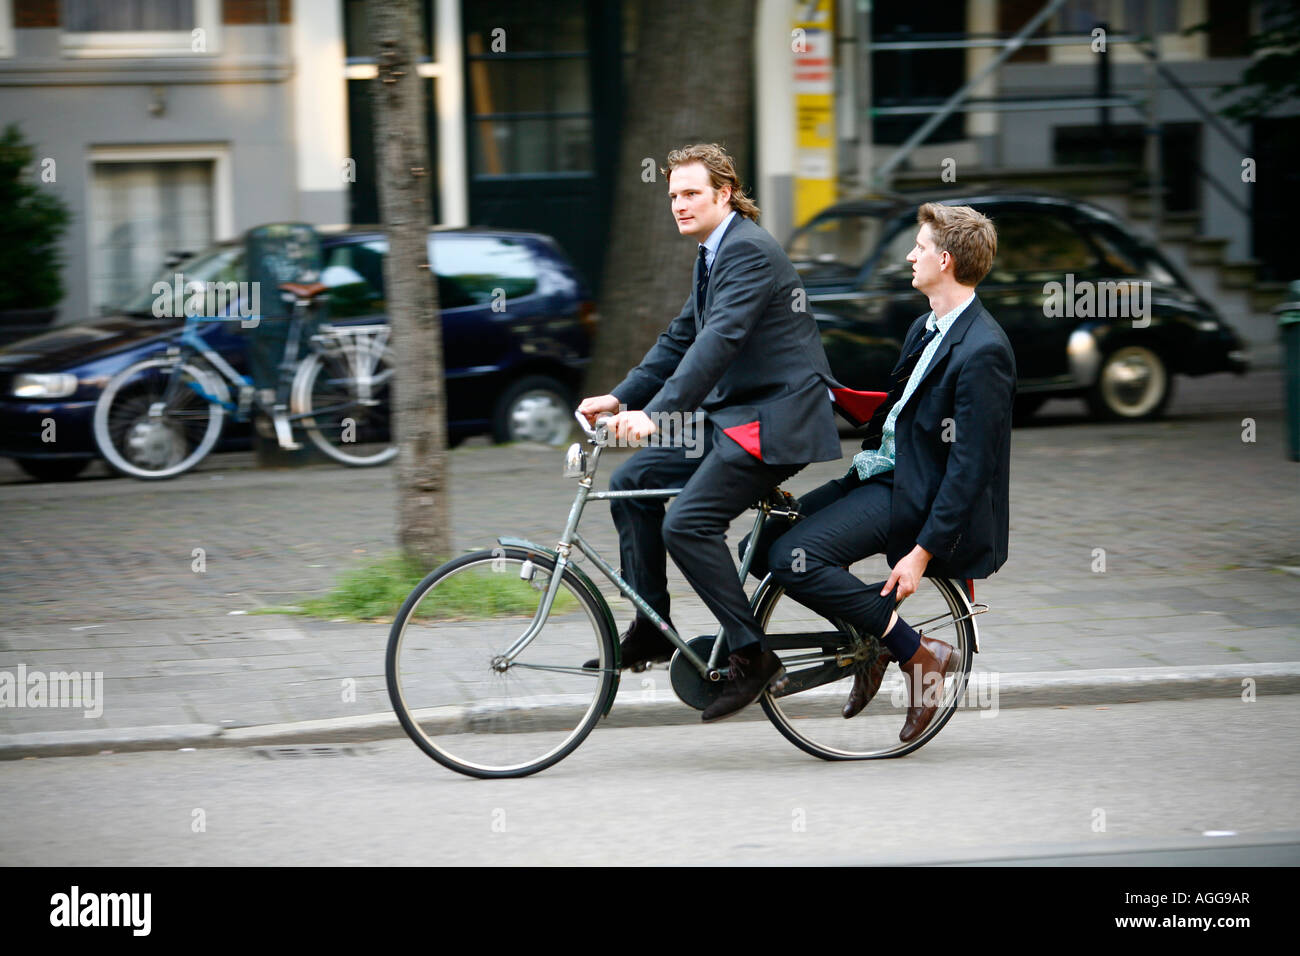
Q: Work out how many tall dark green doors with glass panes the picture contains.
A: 1